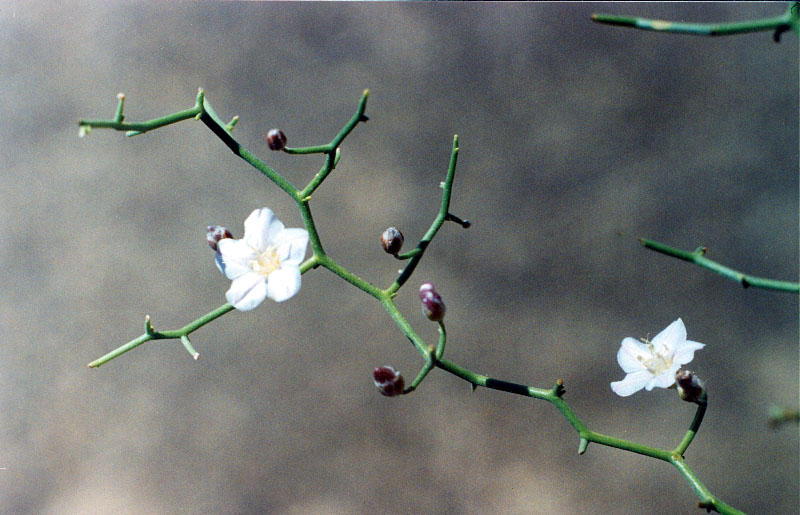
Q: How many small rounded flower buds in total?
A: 6